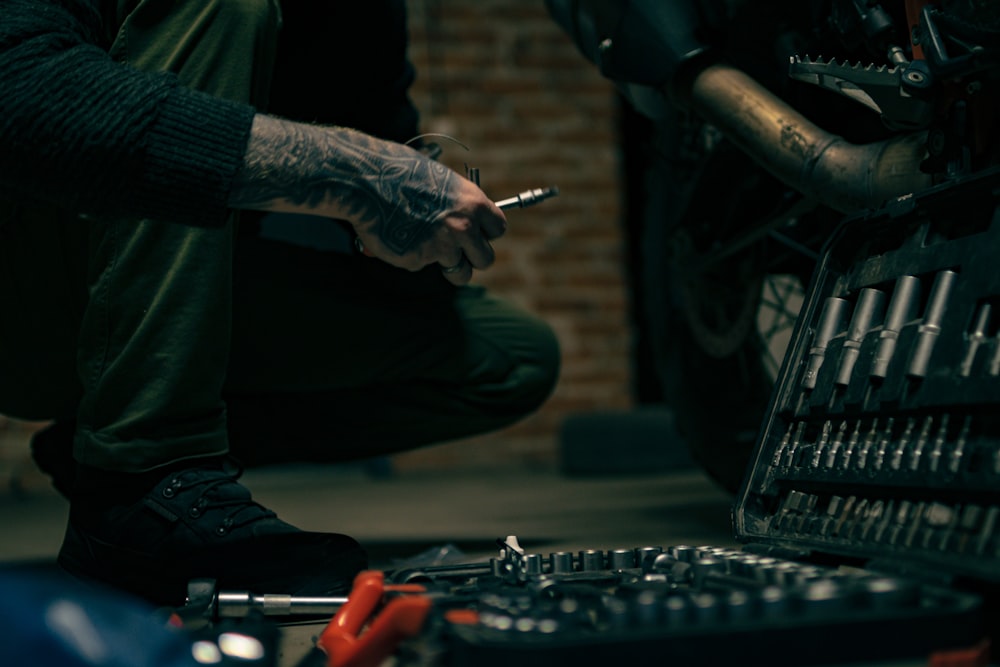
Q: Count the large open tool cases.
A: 1